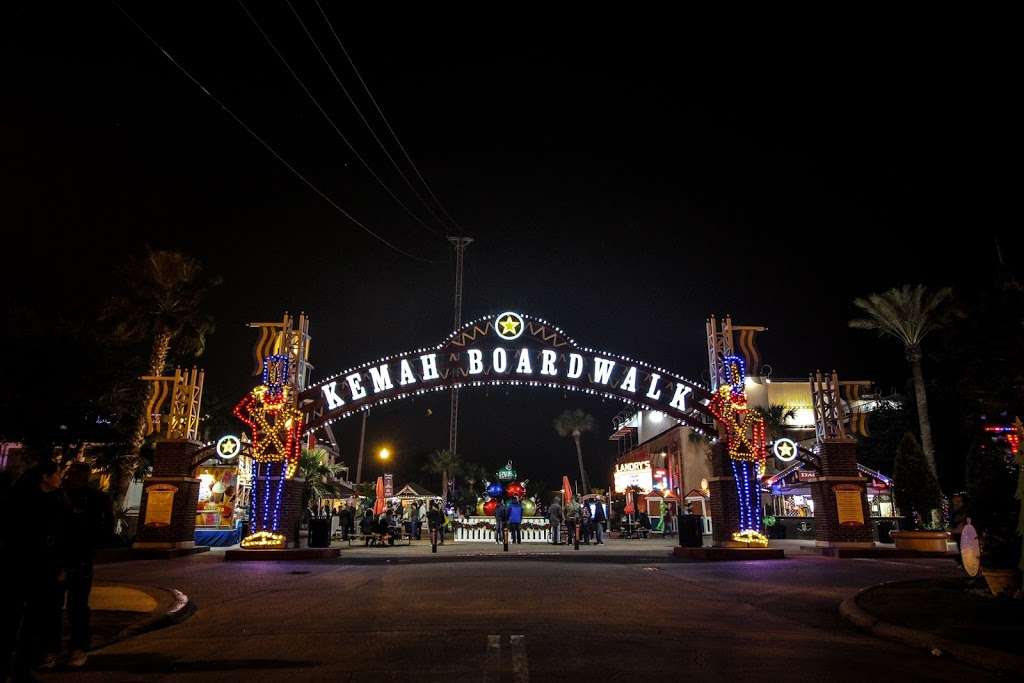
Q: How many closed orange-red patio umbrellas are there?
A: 3